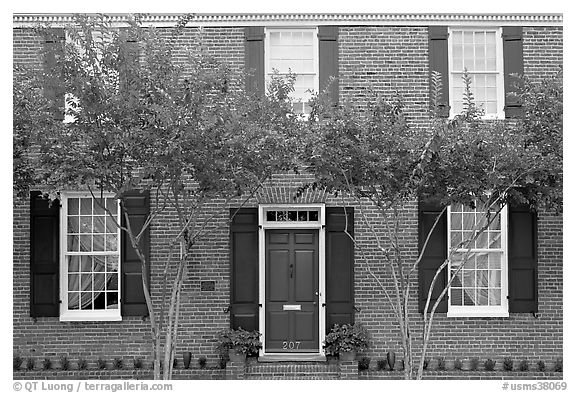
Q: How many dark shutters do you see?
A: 12